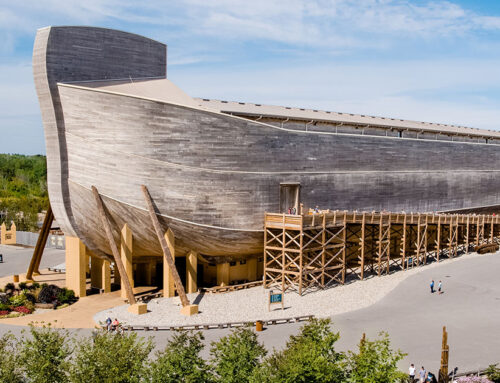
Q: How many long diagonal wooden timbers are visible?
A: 4